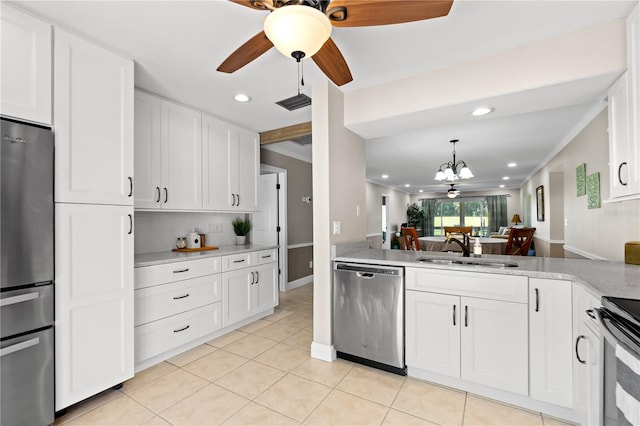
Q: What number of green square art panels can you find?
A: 2